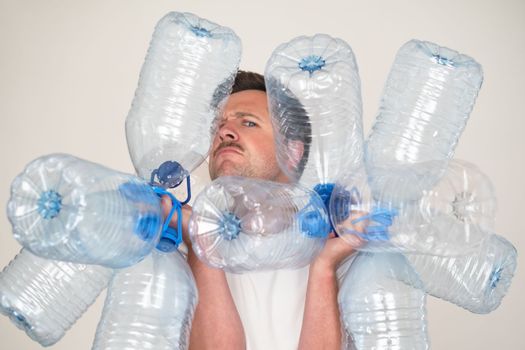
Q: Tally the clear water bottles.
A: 10